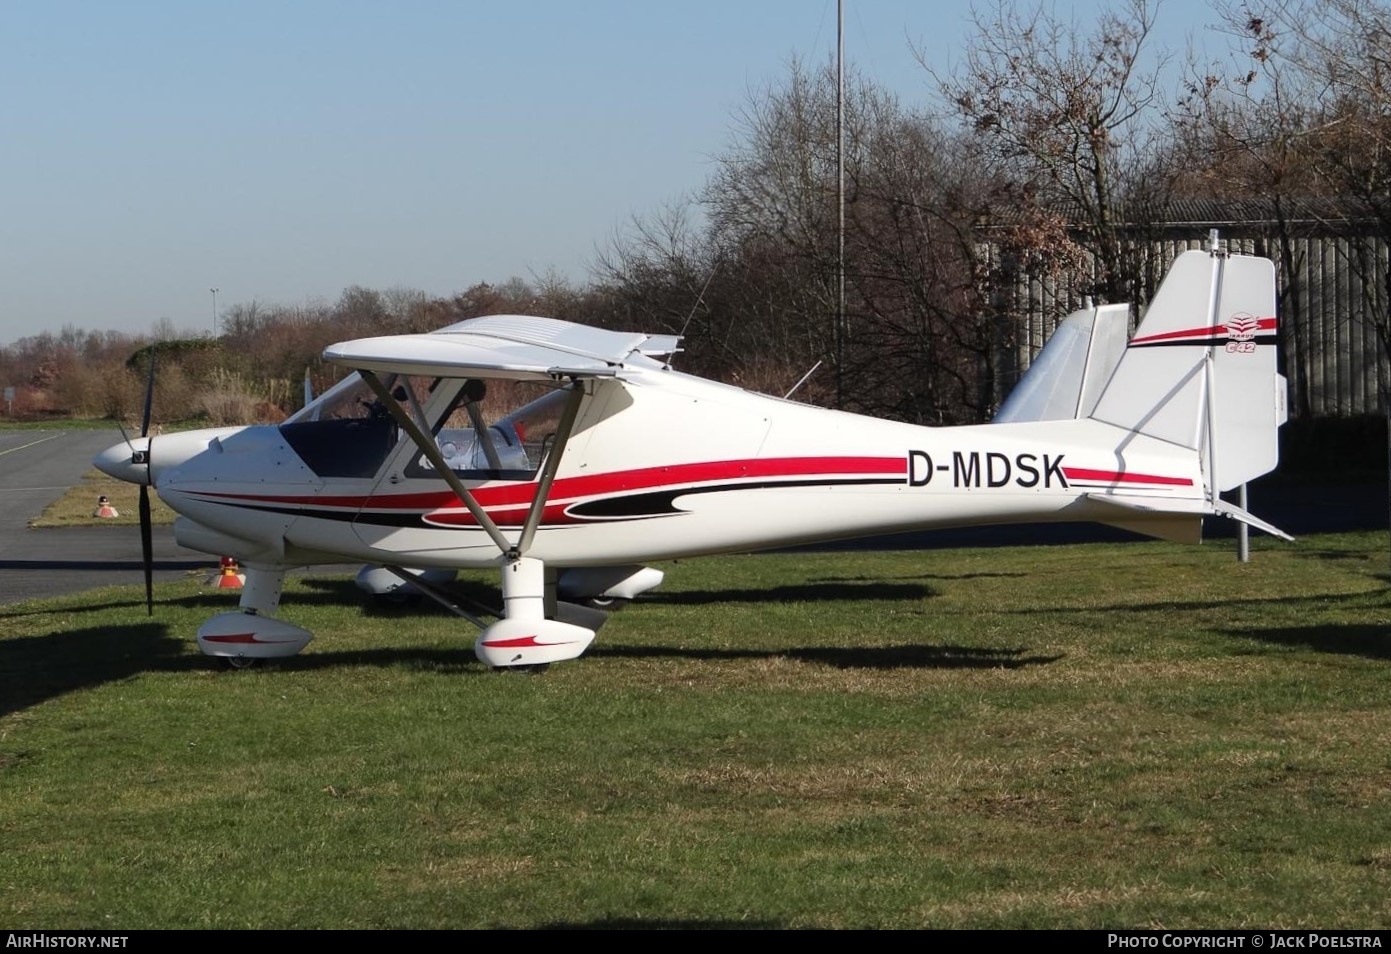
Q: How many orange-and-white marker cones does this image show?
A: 2